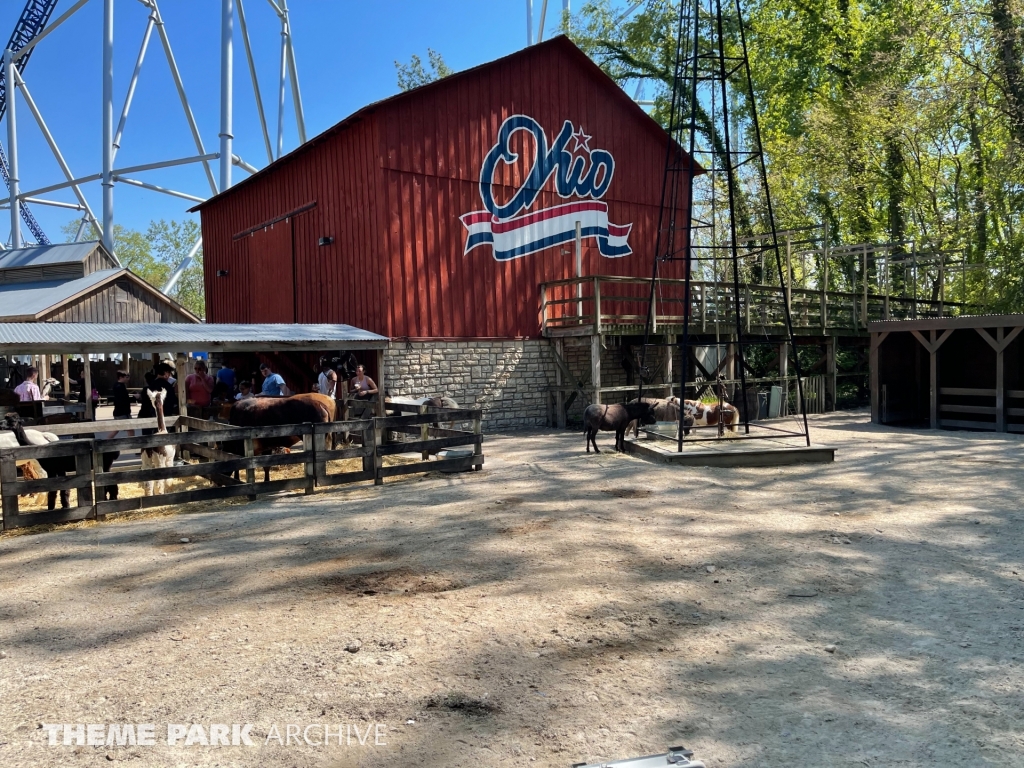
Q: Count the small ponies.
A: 3